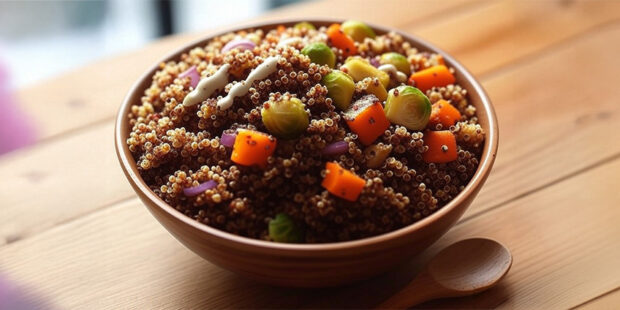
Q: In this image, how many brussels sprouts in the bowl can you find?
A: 8